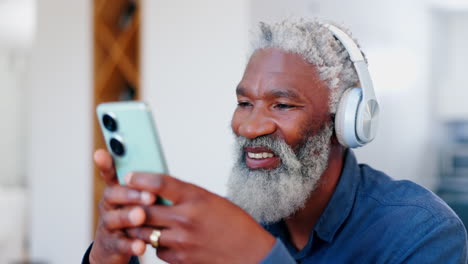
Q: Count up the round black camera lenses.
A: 2